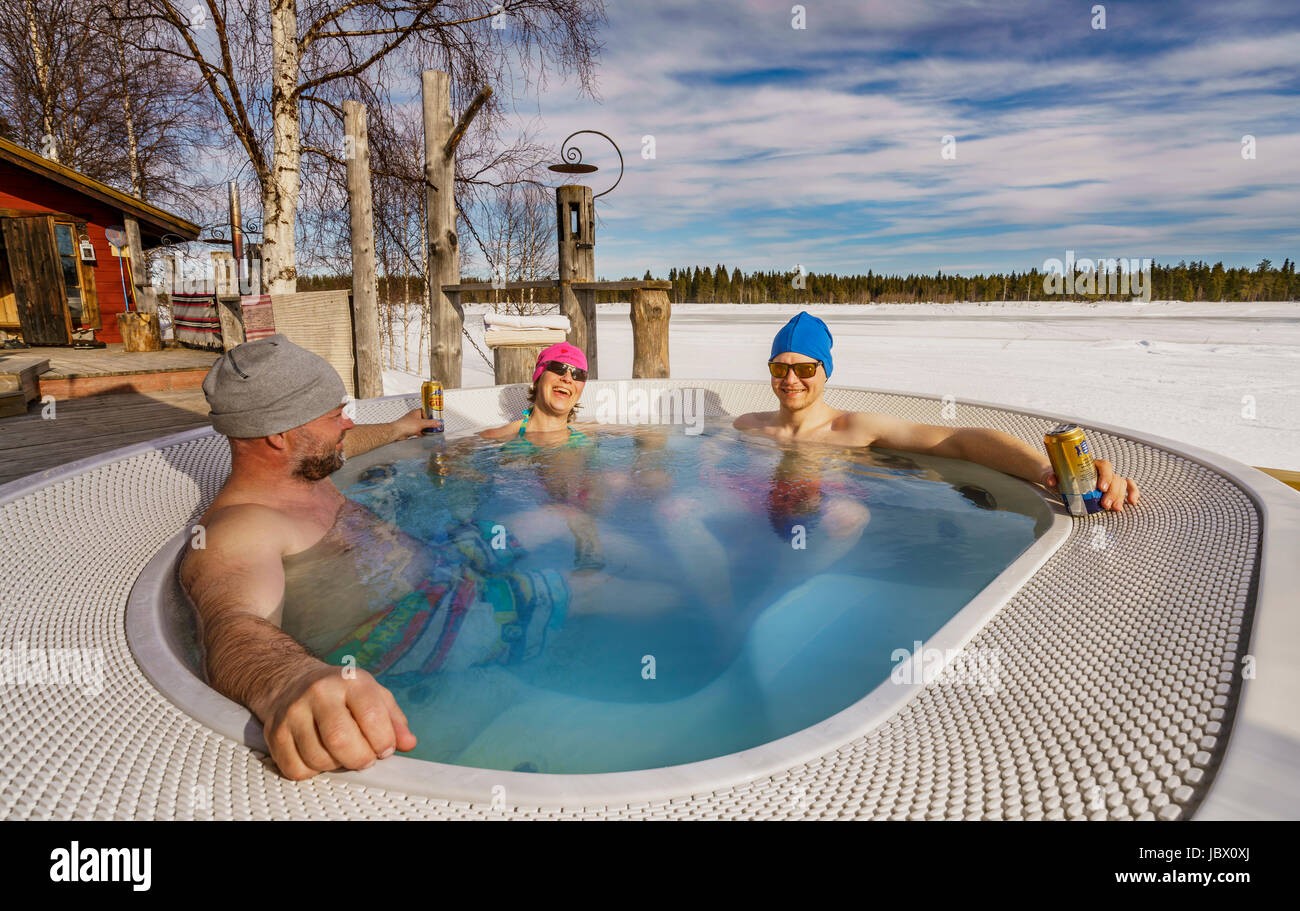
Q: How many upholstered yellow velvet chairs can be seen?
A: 0